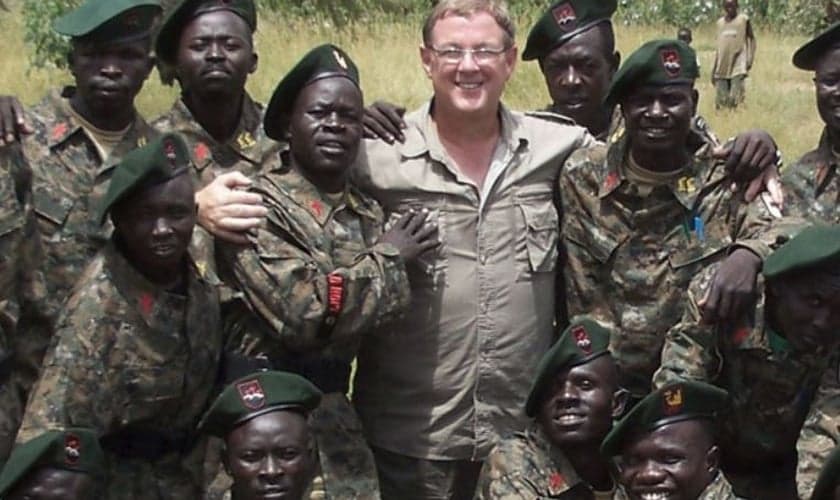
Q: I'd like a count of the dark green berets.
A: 13